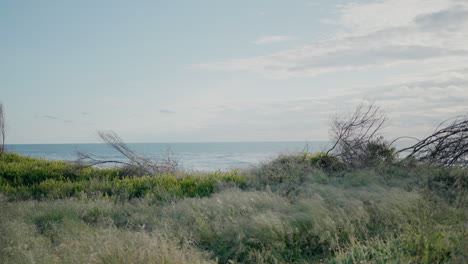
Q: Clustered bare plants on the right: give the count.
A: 2